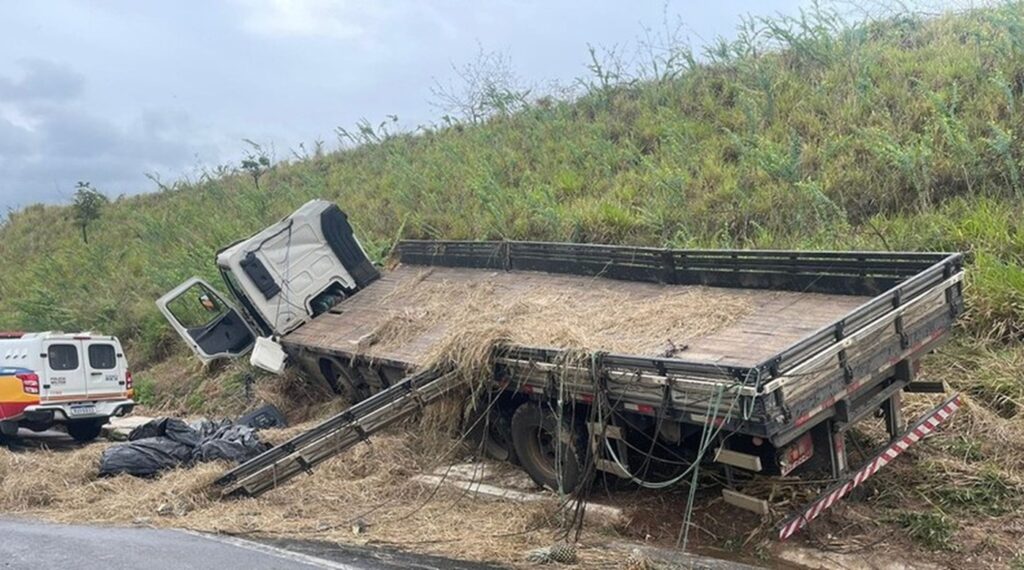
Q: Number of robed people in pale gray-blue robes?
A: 0